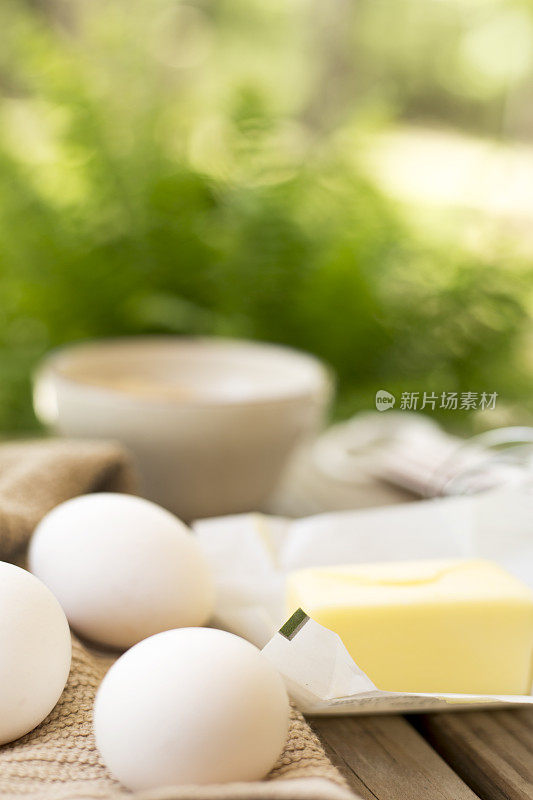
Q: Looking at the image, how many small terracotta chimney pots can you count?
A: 0